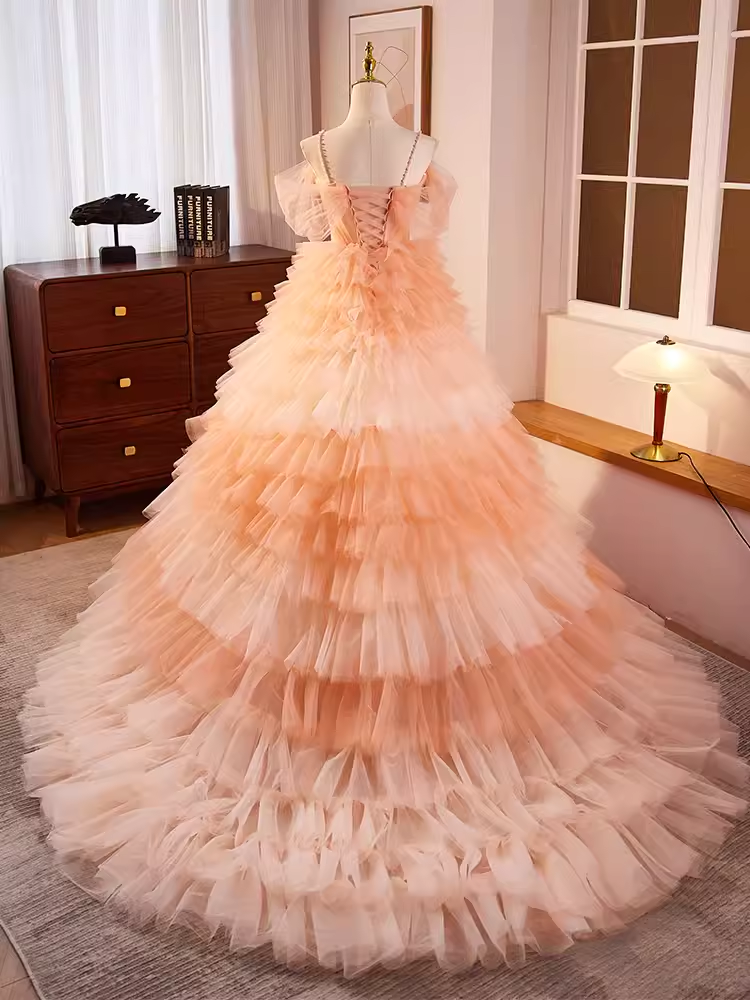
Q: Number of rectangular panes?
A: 9